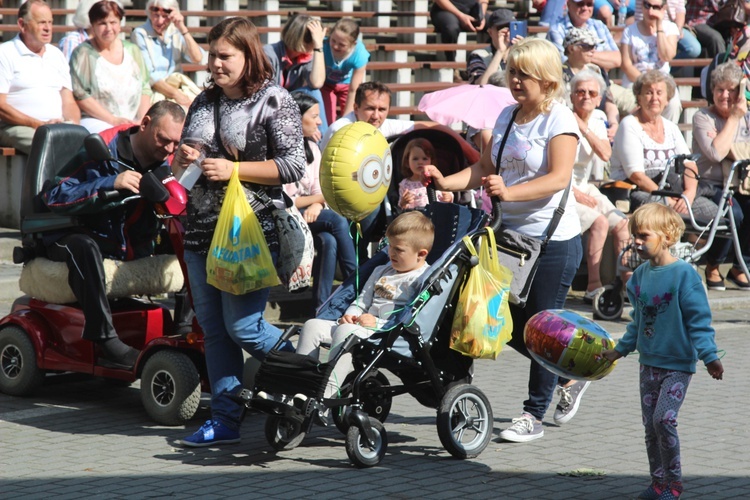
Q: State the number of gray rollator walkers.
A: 1